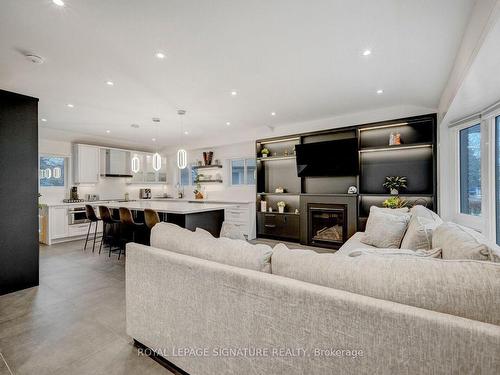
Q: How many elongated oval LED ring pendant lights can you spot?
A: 3